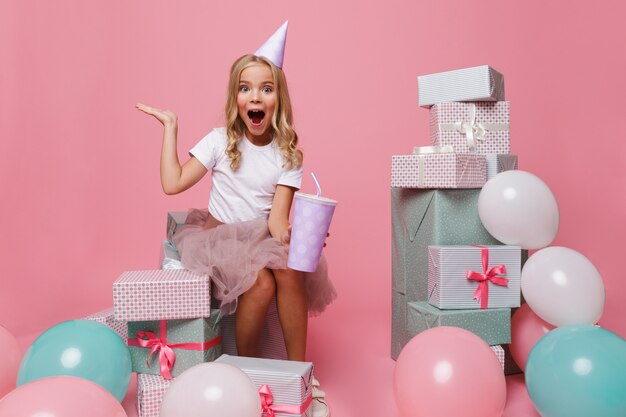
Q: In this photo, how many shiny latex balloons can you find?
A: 9